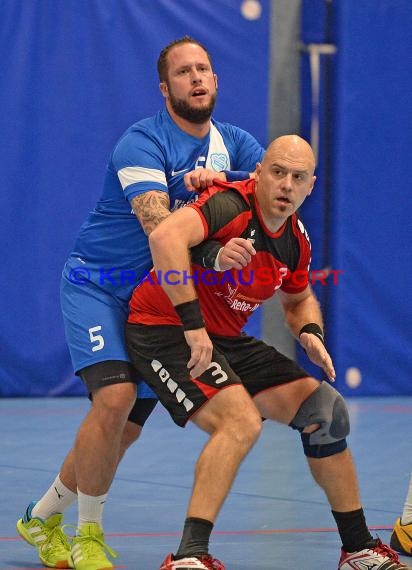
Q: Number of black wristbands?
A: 3